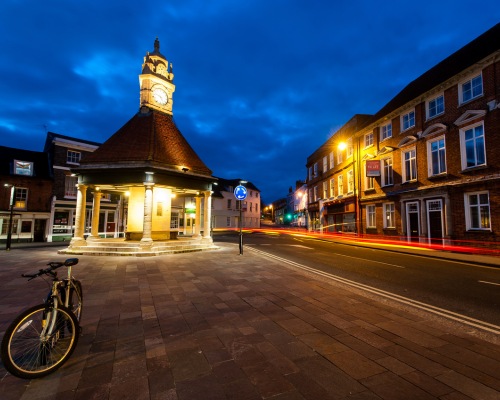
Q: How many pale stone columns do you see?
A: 5